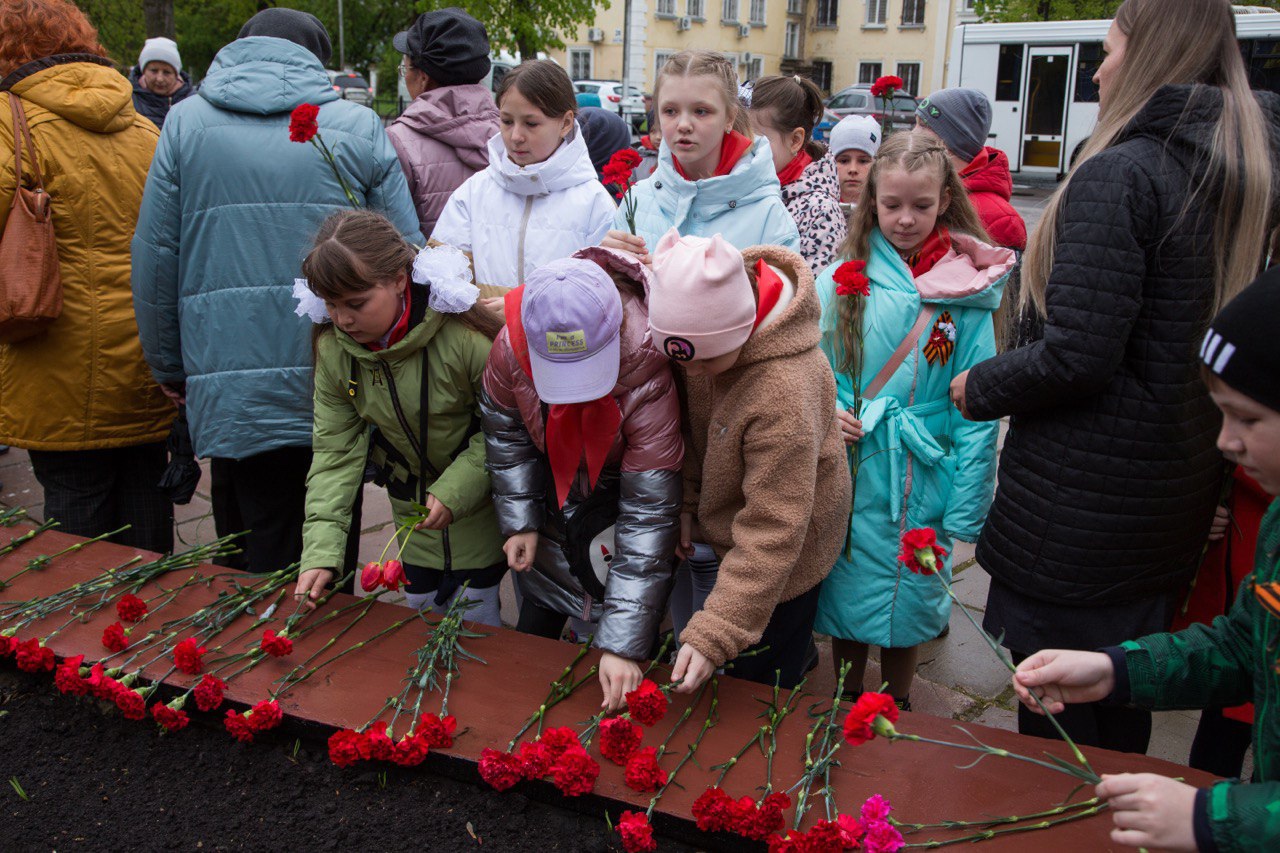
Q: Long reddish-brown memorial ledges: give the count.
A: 1